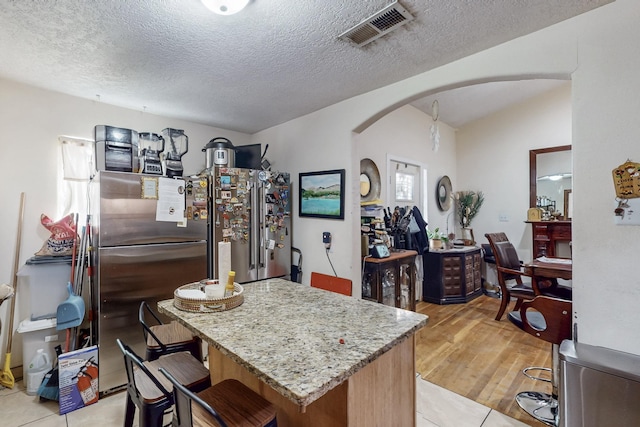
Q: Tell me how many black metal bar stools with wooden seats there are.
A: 3